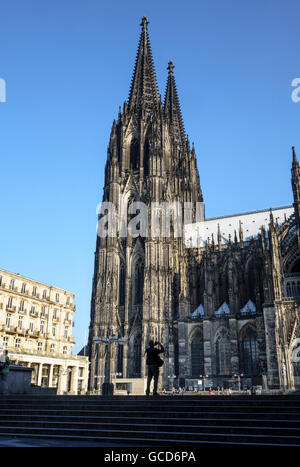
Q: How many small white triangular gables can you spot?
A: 3